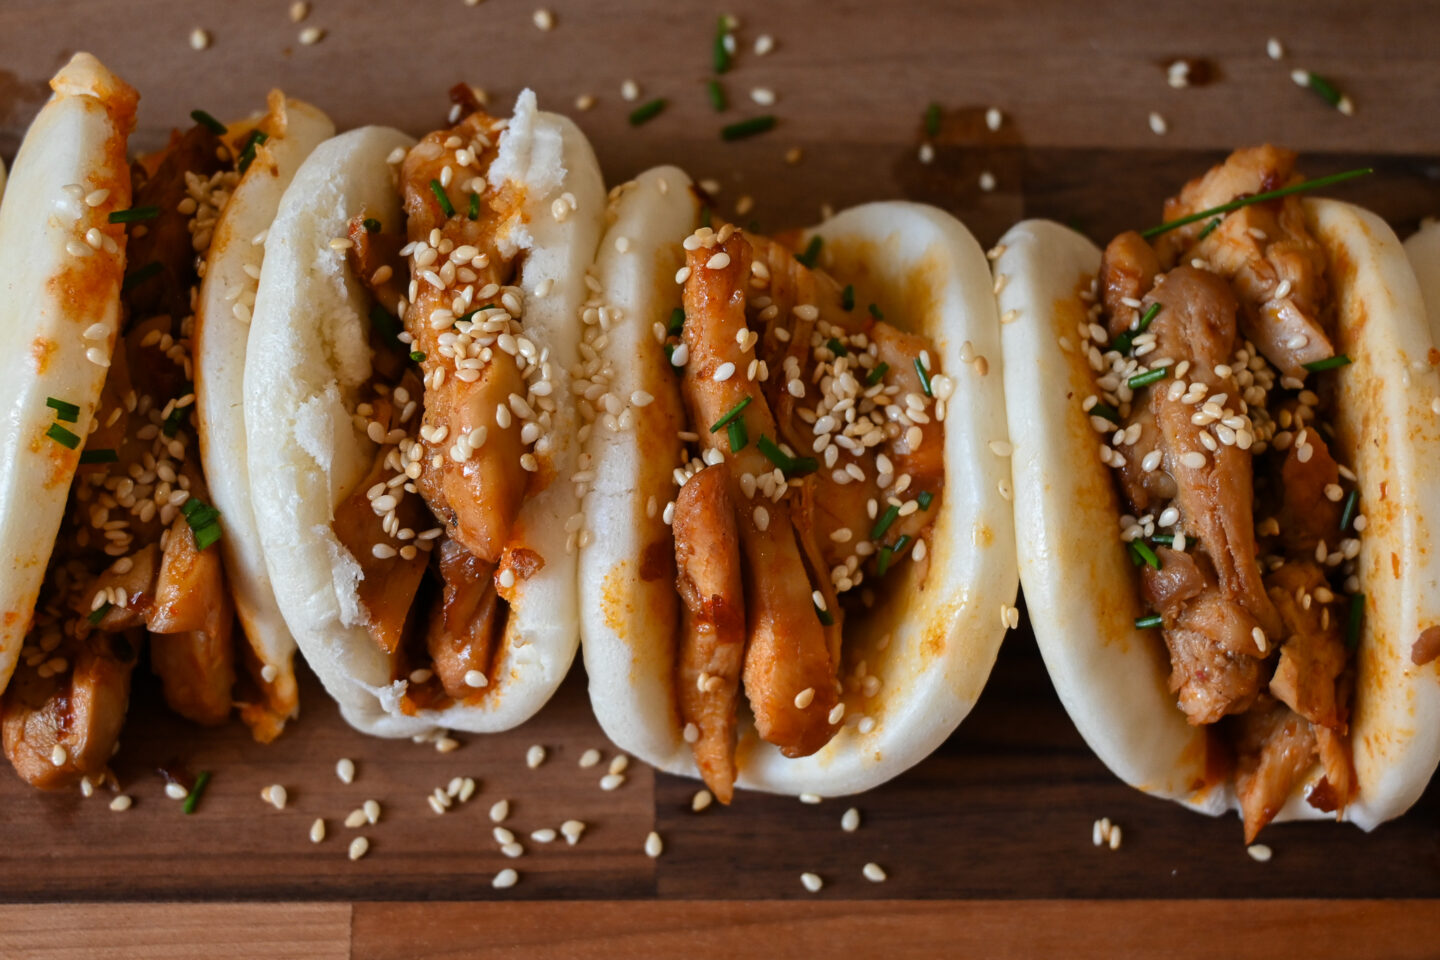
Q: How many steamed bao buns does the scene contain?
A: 4